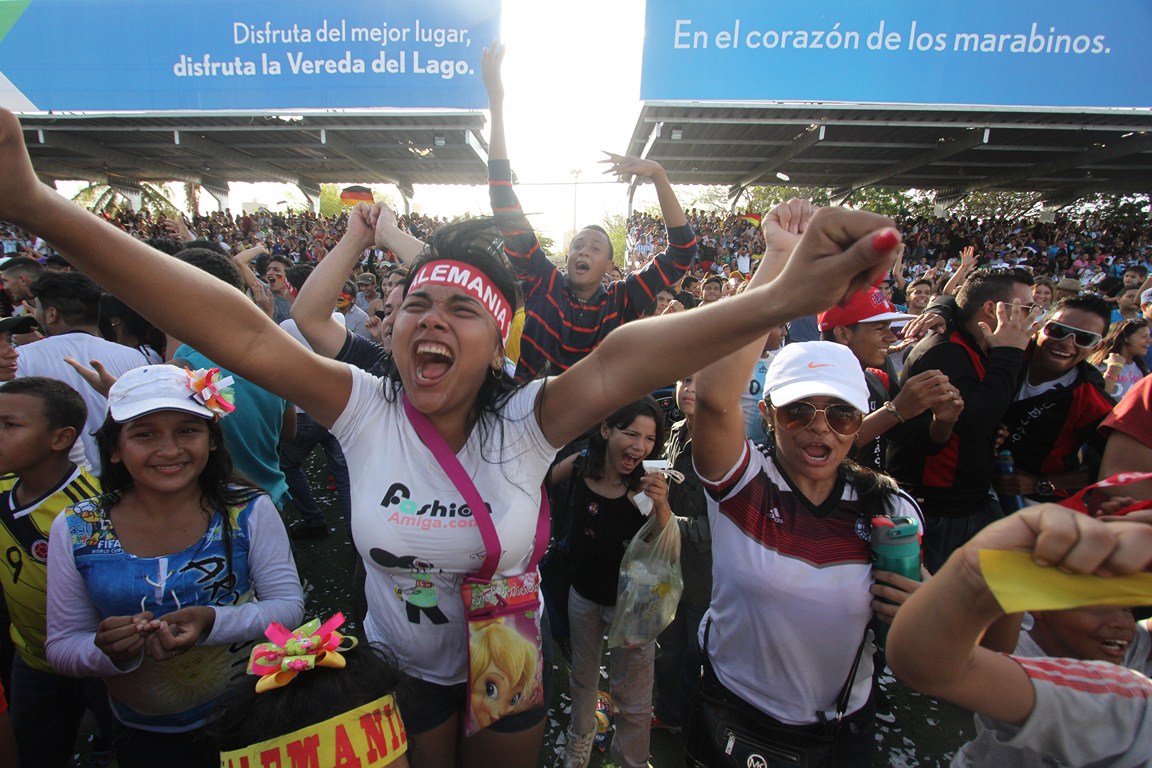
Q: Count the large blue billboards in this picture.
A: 2